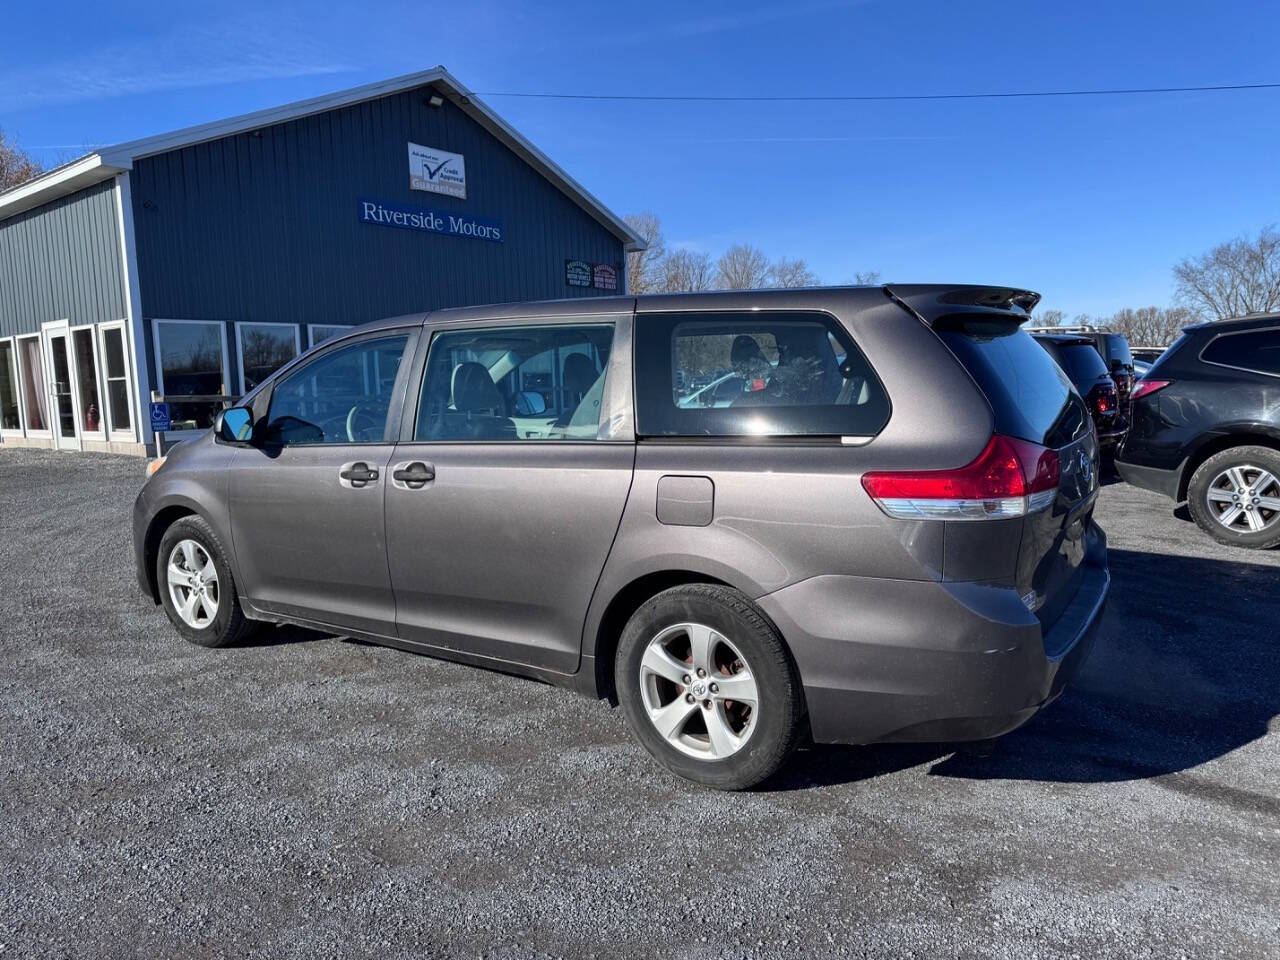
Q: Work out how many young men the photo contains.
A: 0